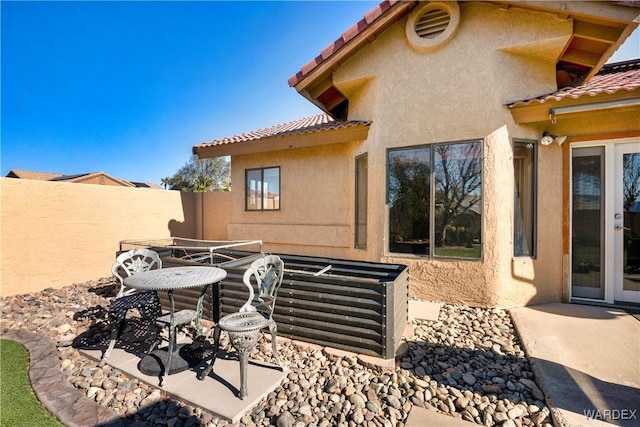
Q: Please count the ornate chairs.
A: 2